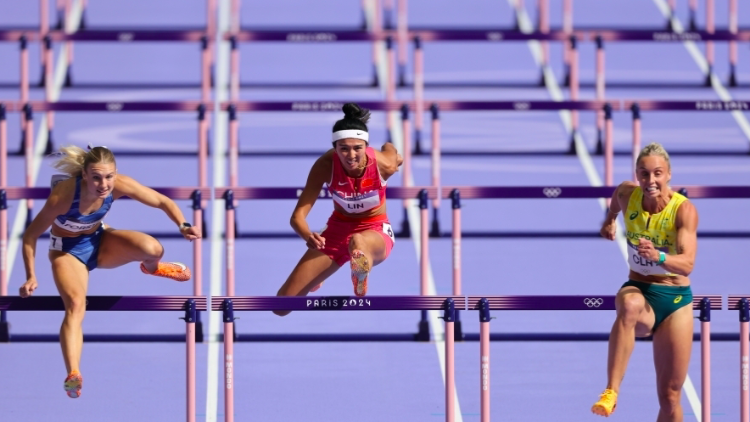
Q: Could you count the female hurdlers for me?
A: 3